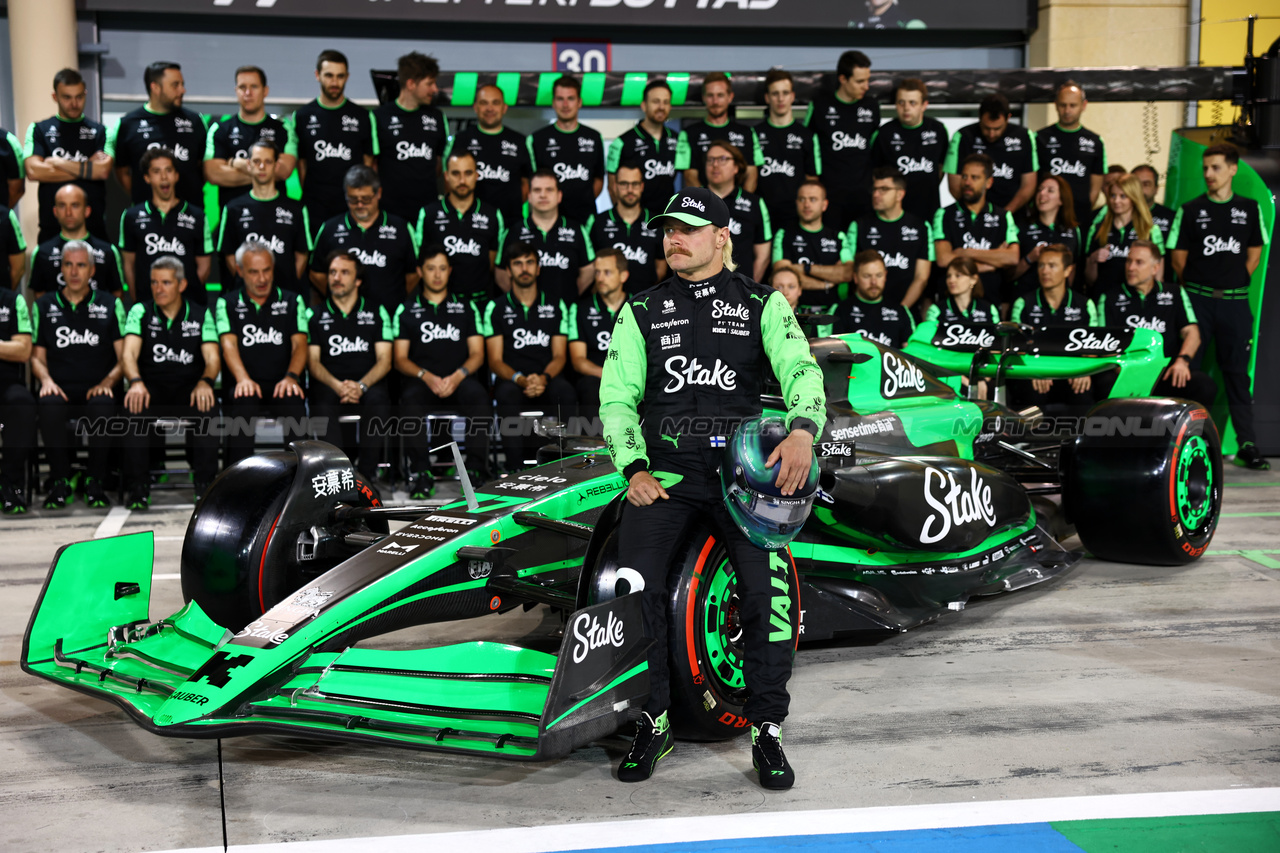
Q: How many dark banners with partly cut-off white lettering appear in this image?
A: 1